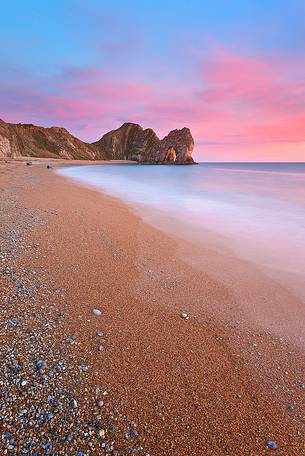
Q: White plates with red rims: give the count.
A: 0